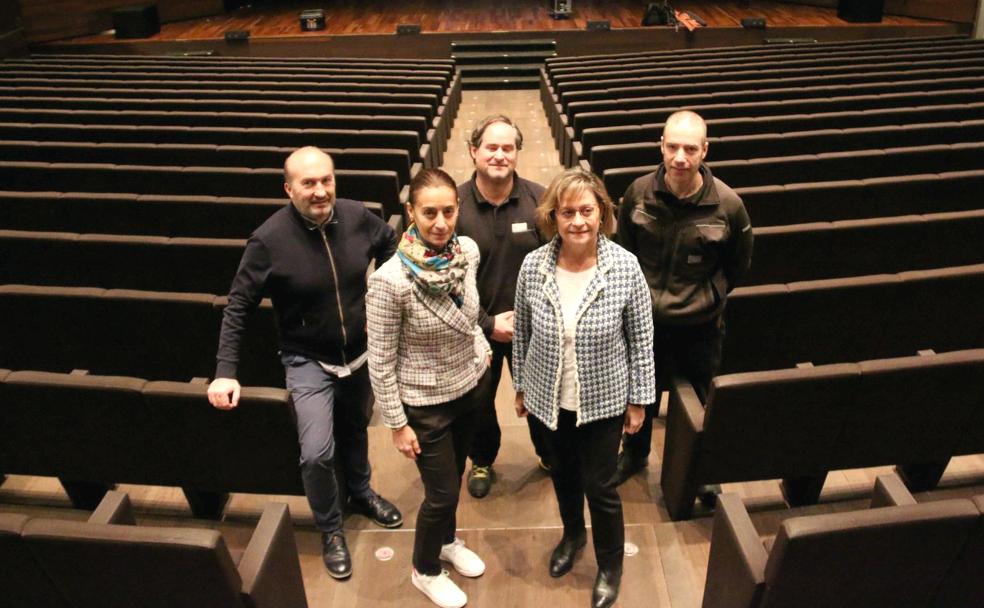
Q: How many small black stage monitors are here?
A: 4